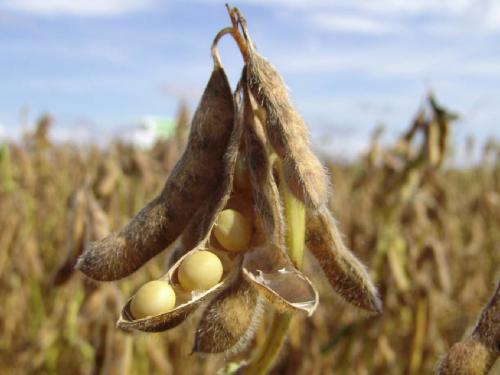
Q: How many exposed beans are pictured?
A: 3